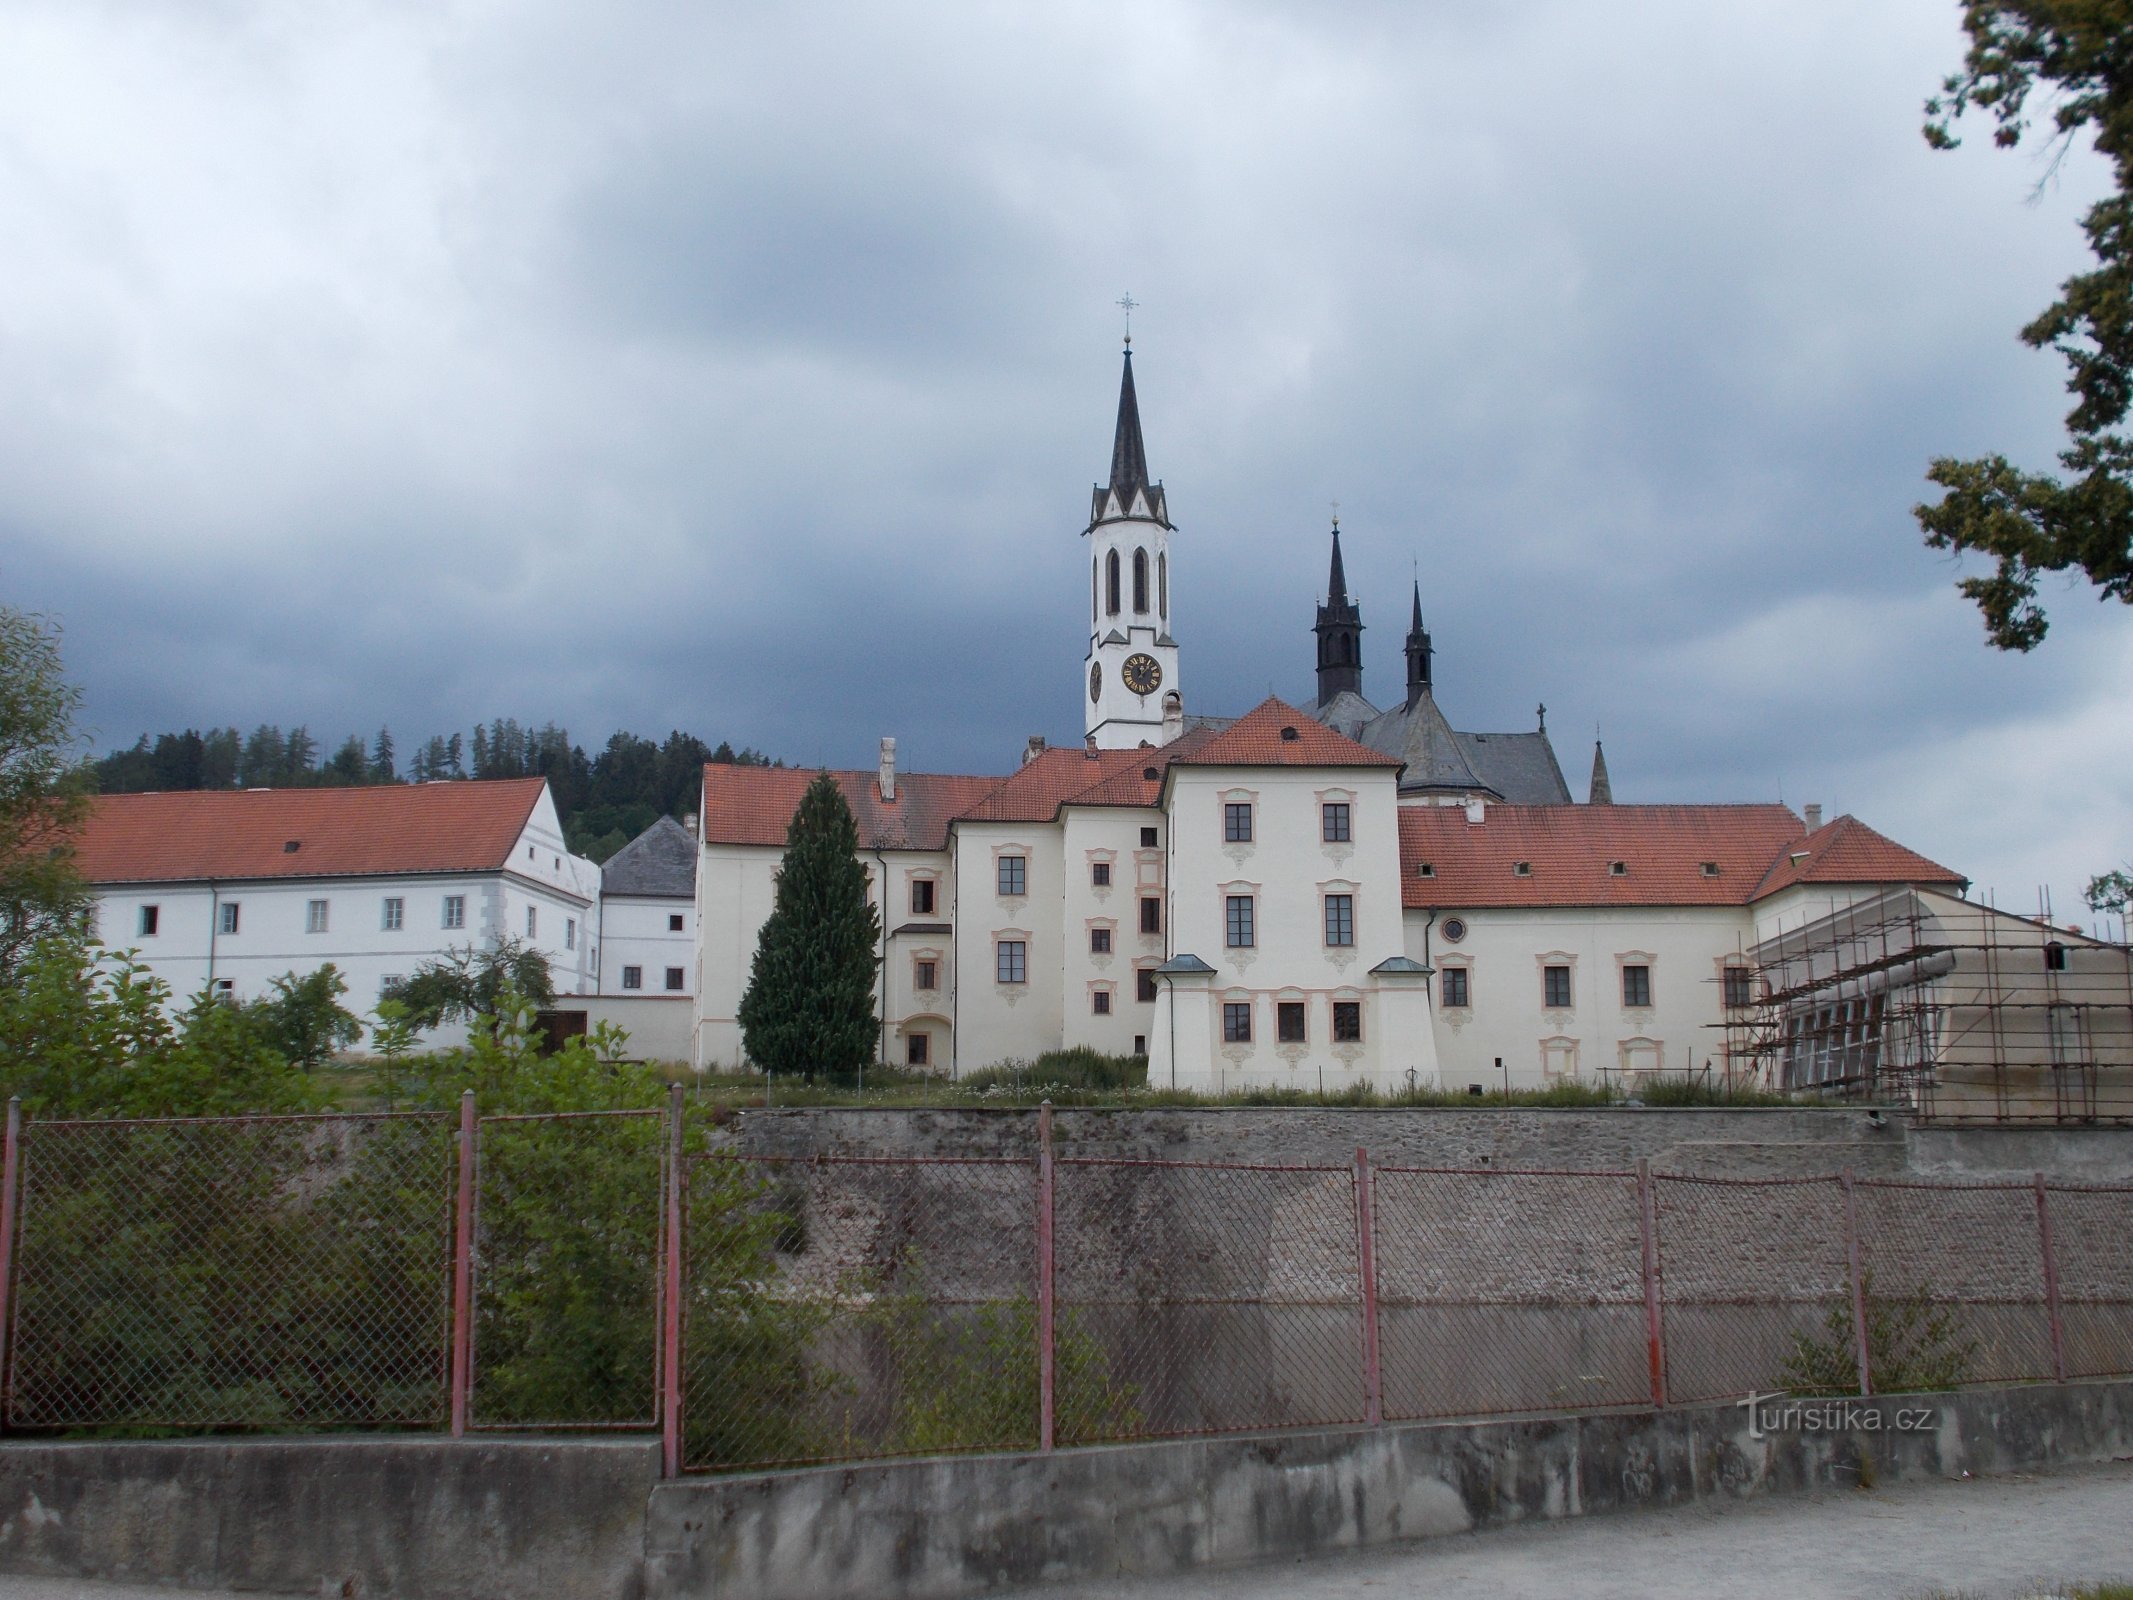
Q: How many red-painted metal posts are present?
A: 8